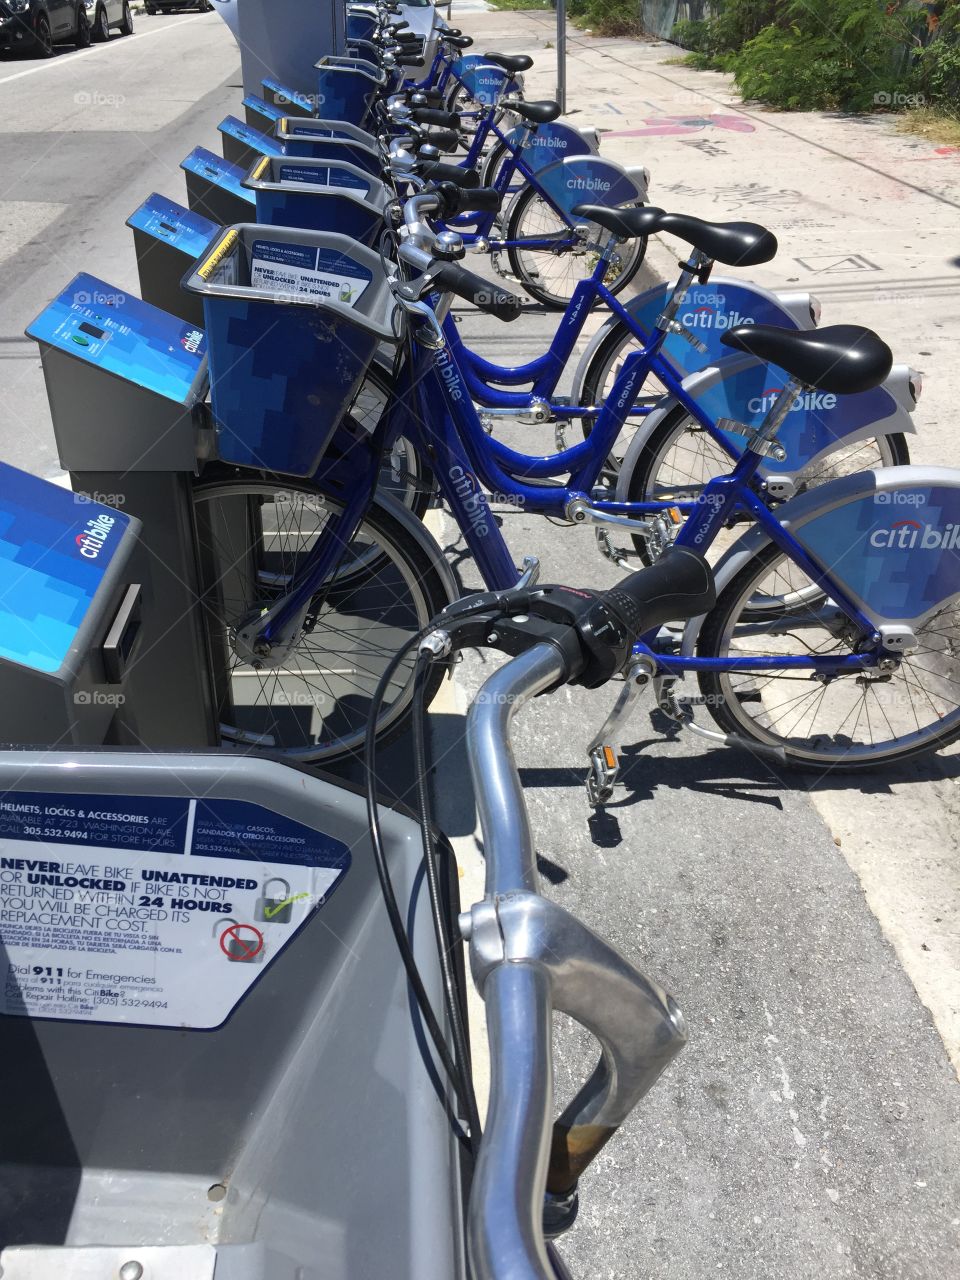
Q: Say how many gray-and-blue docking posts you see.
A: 7